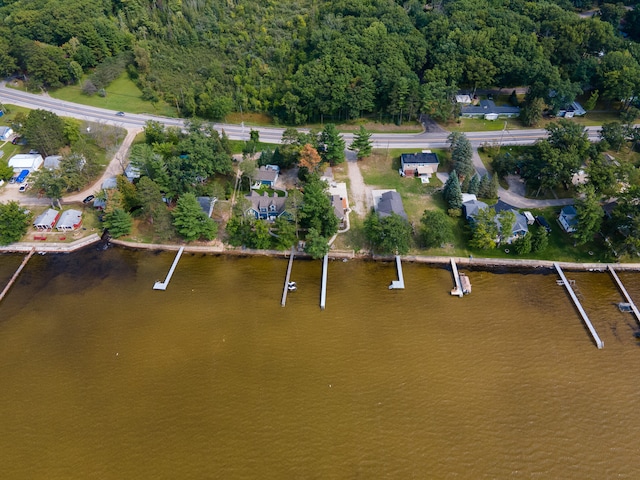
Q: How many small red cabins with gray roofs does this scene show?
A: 2